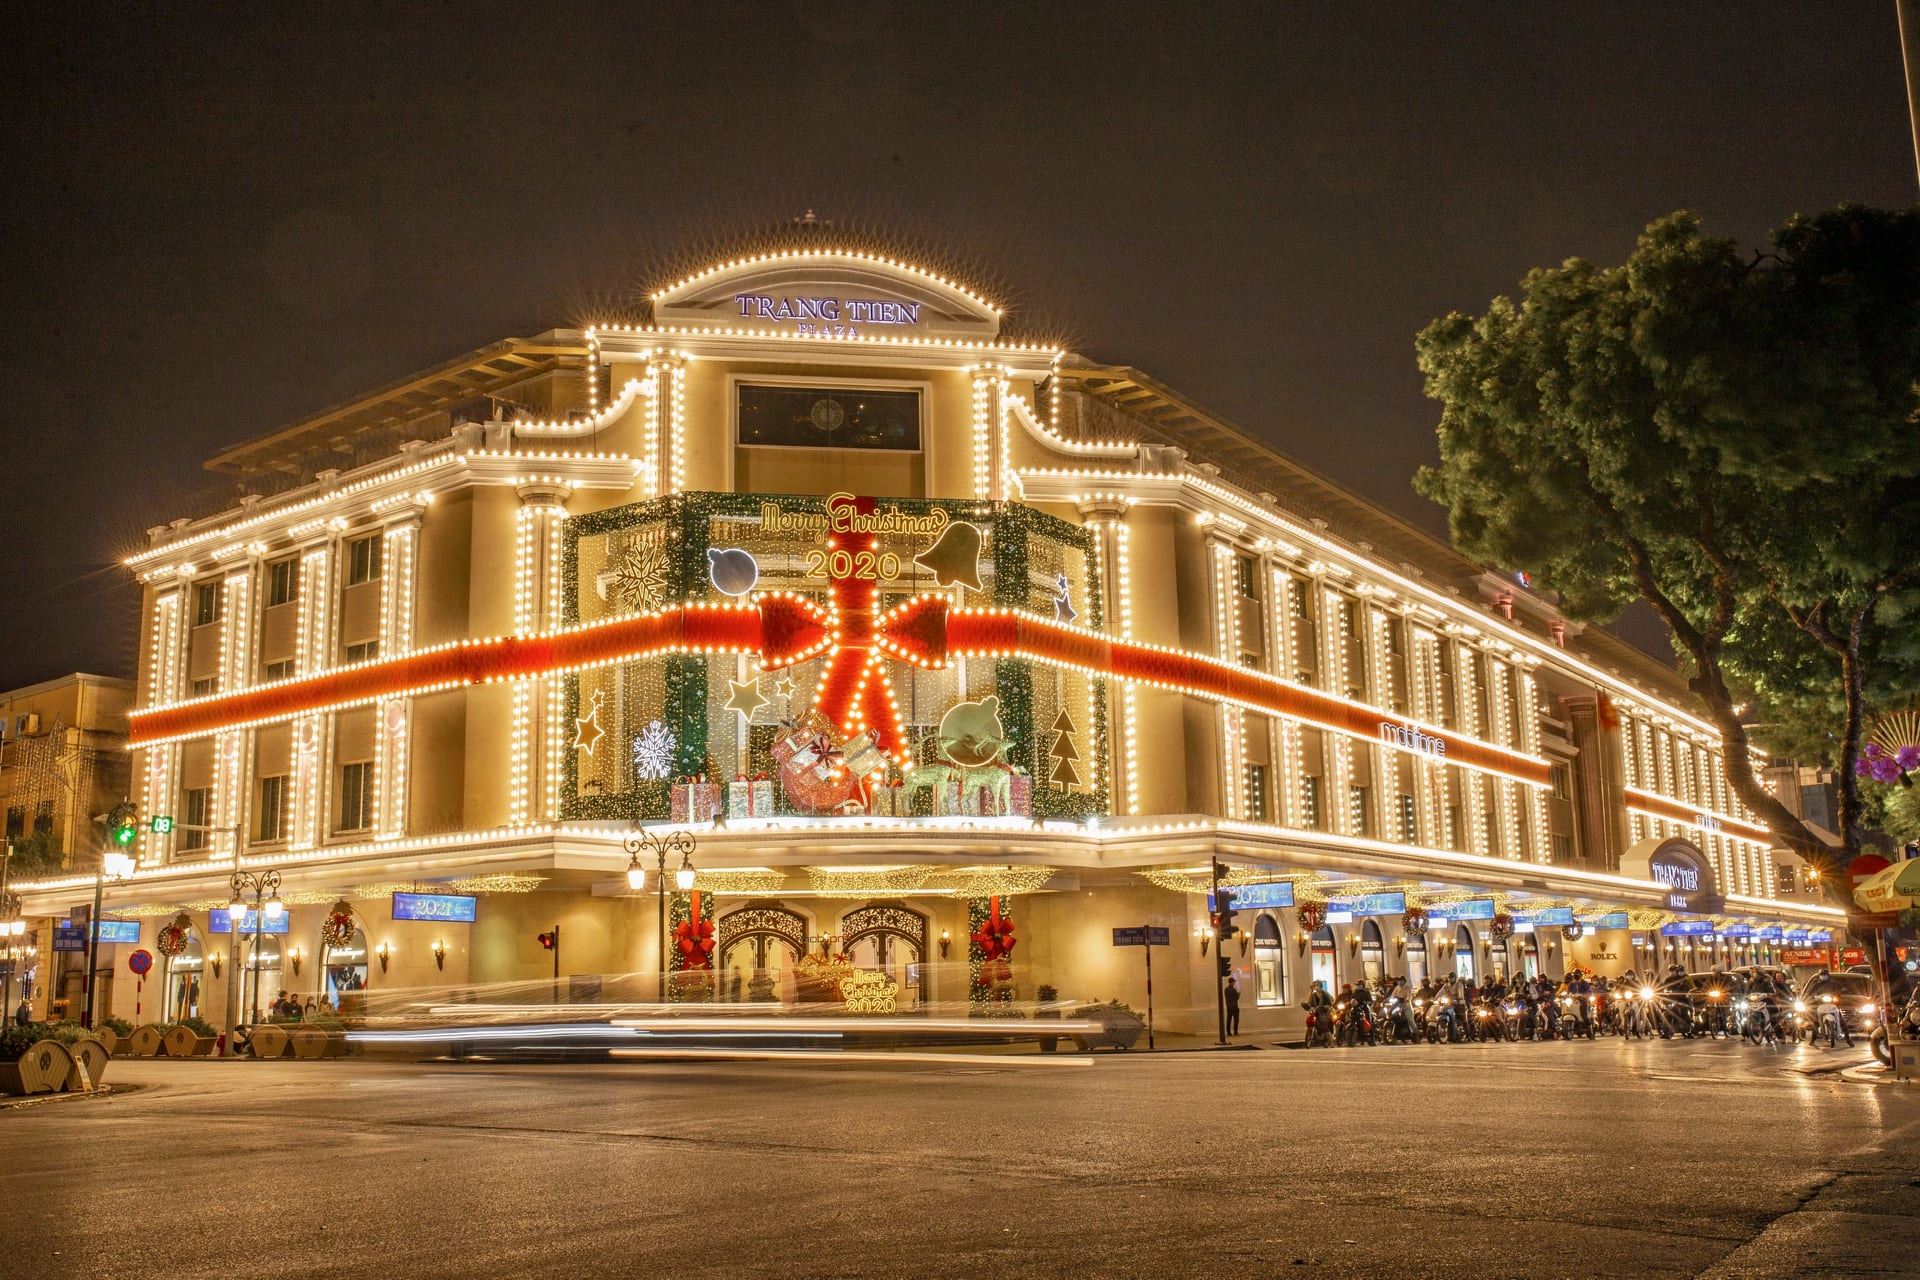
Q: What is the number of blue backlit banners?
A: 13